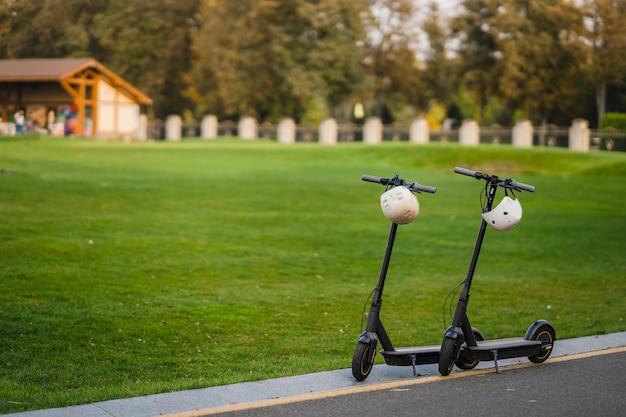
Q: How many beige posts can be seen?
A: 11